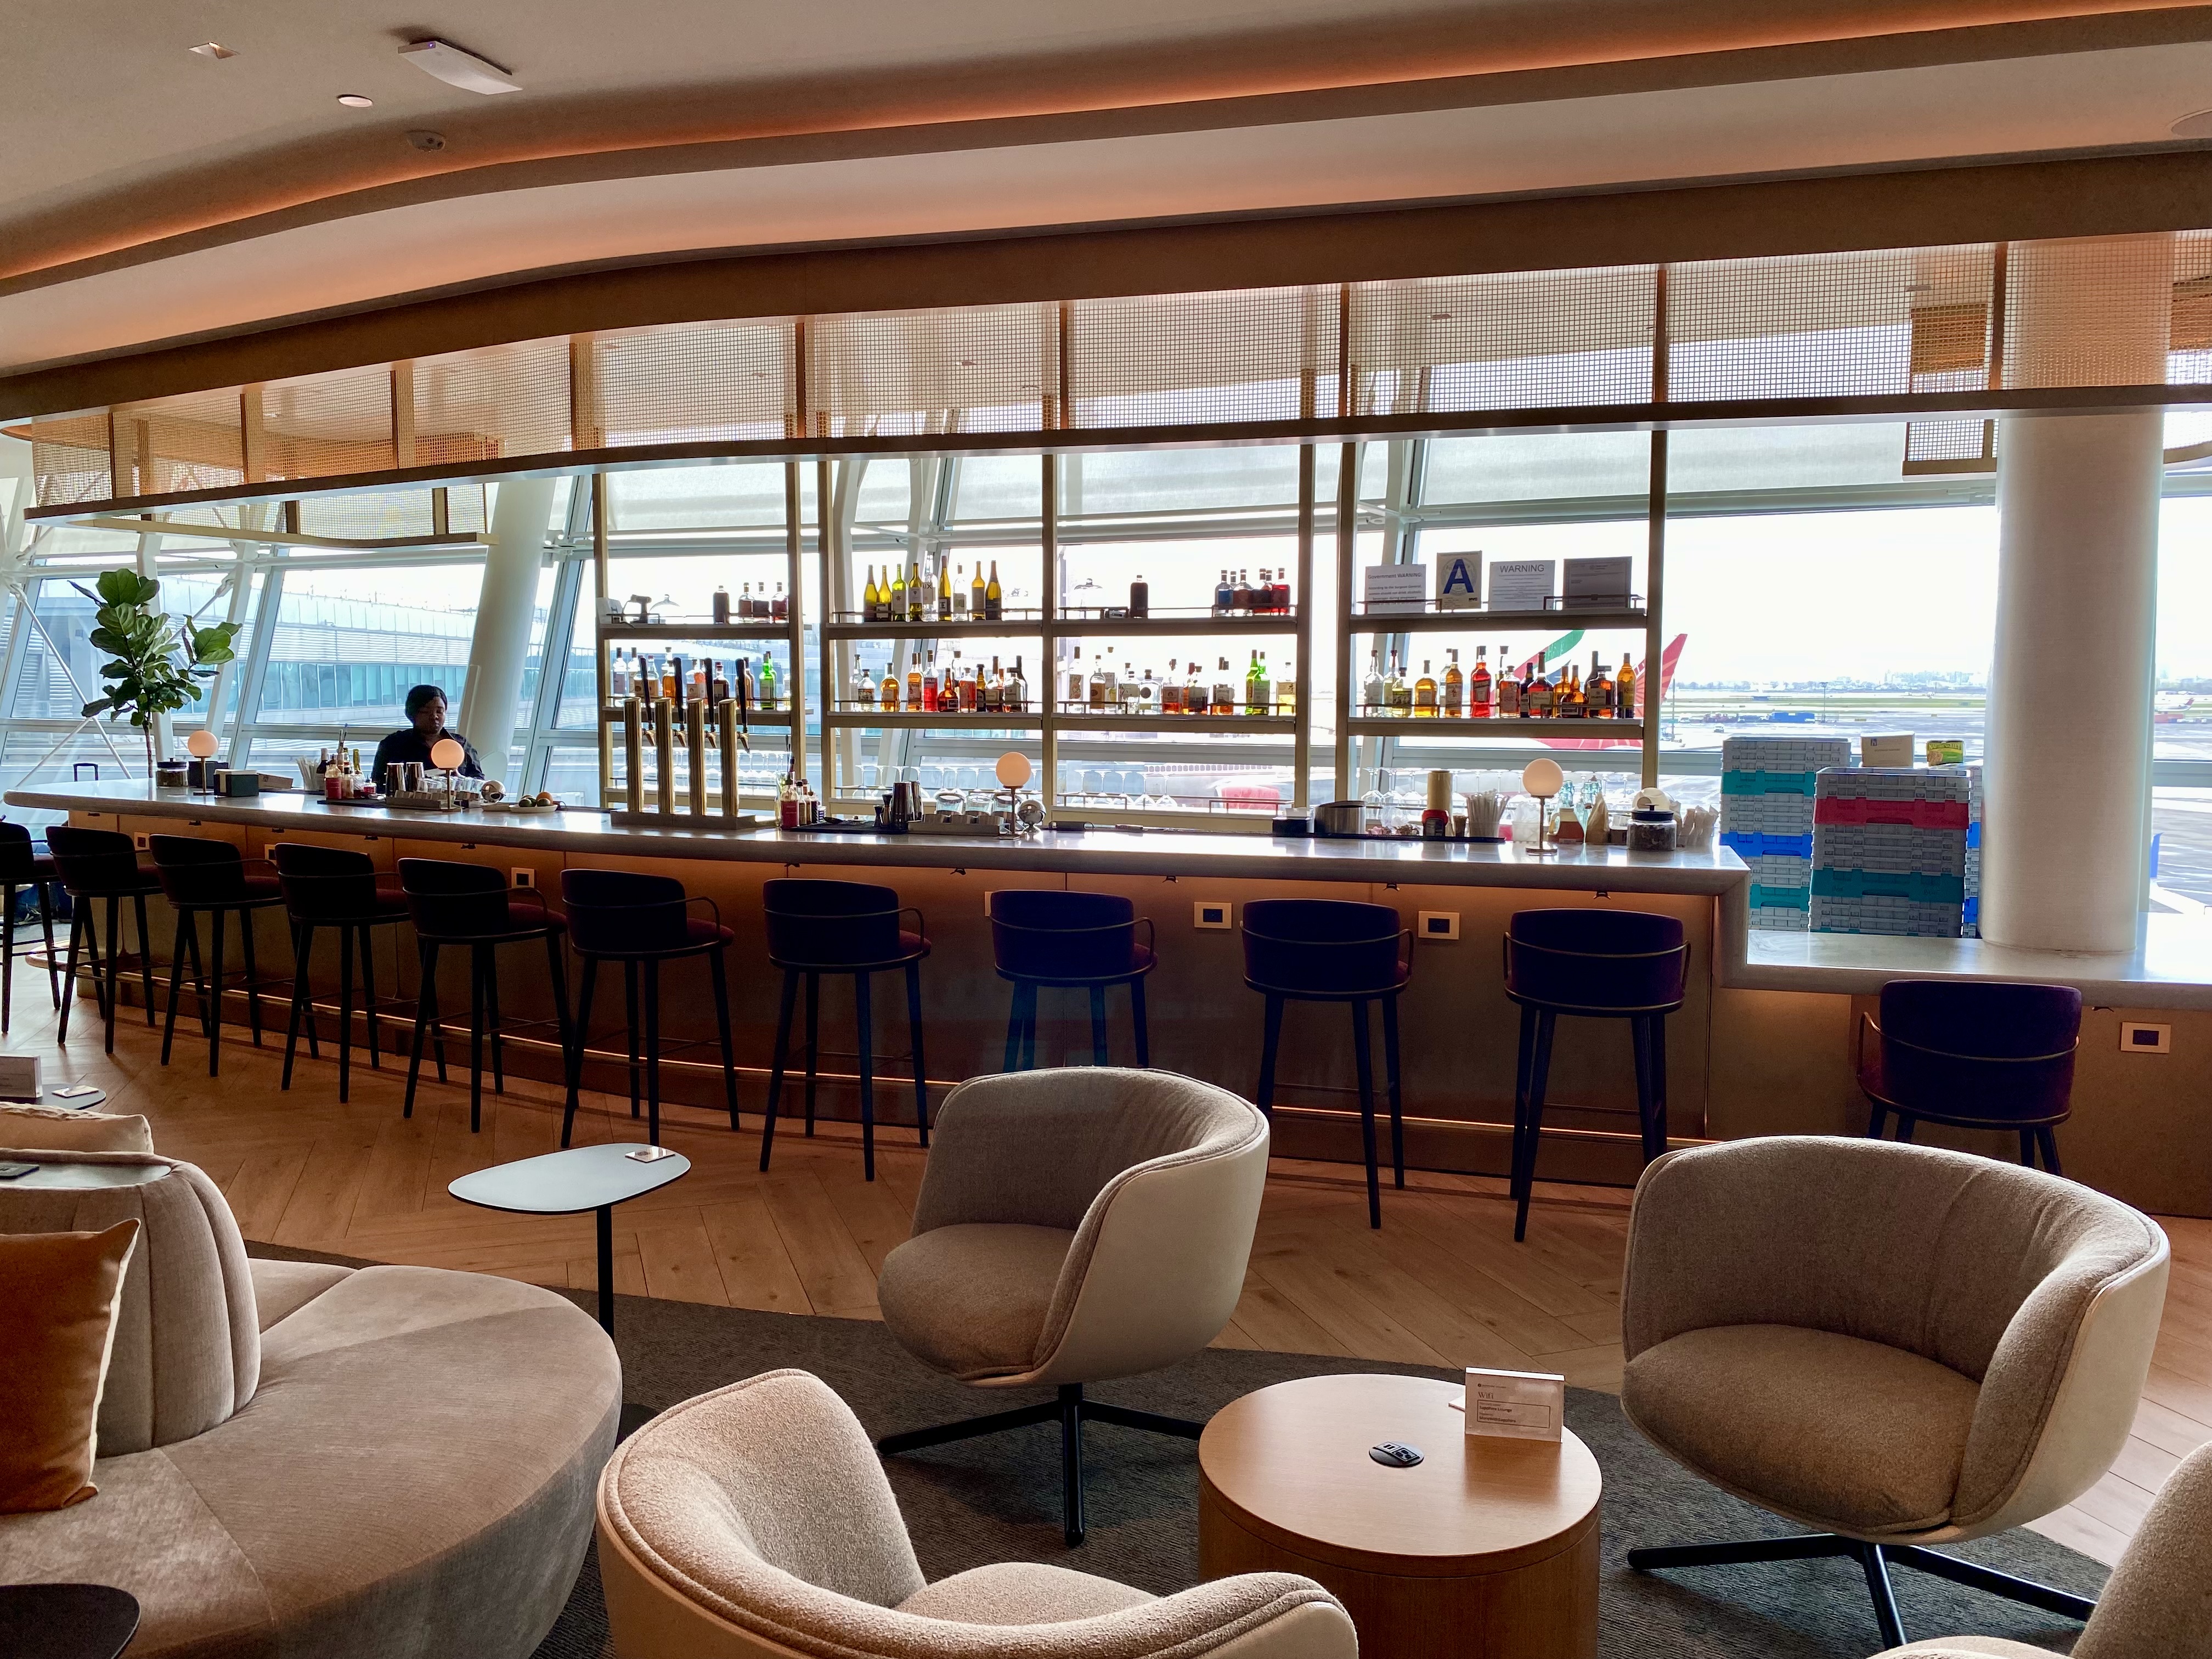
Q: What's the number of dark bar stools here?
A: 11